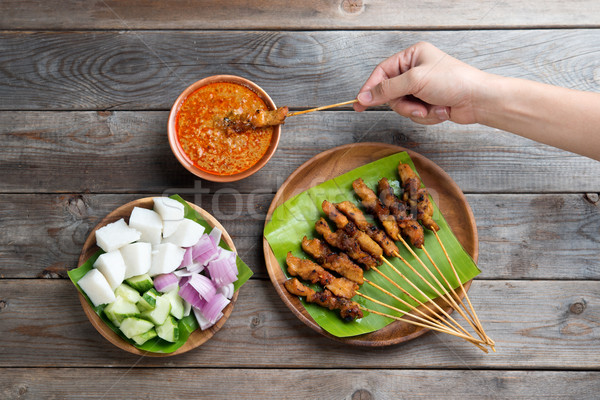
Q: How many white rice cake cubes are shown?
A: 8